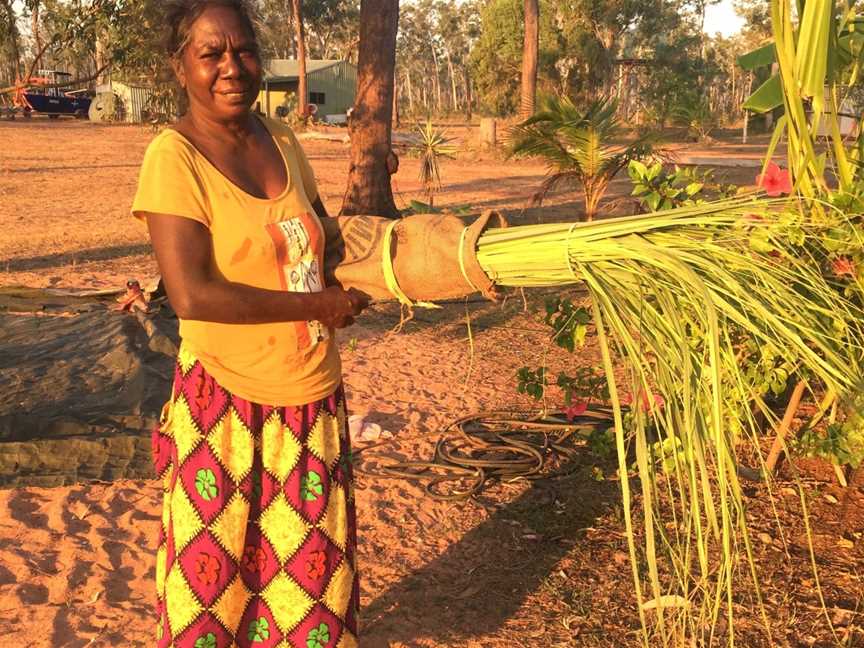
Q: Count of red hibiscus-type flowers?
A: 4